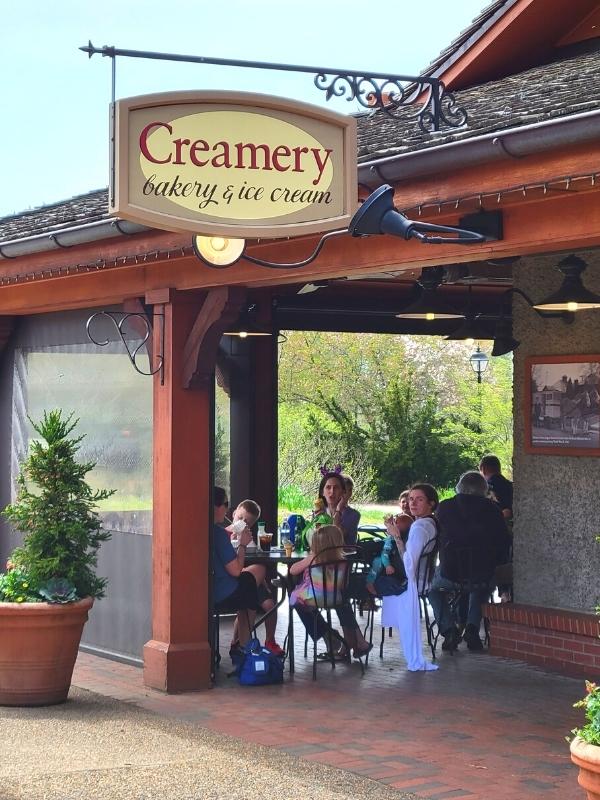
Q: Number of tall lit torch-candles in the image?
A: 0